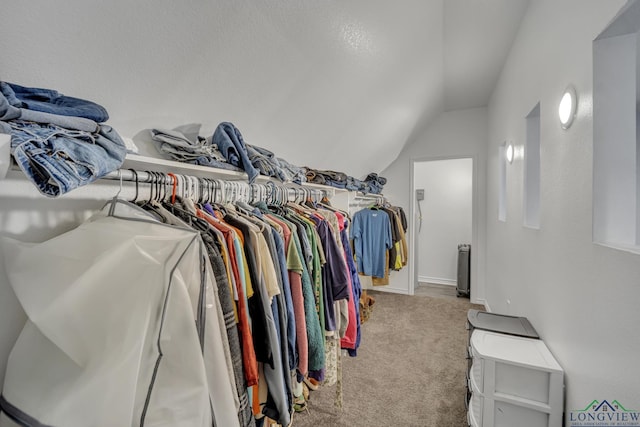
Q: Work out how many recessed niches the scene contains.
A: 3